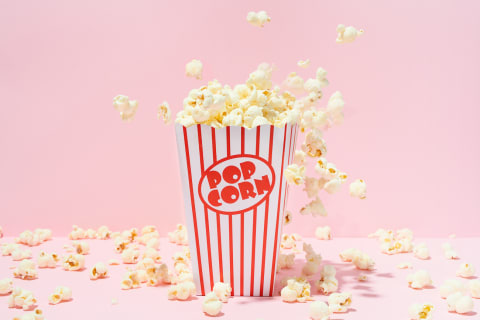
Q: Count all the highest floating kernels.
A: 2